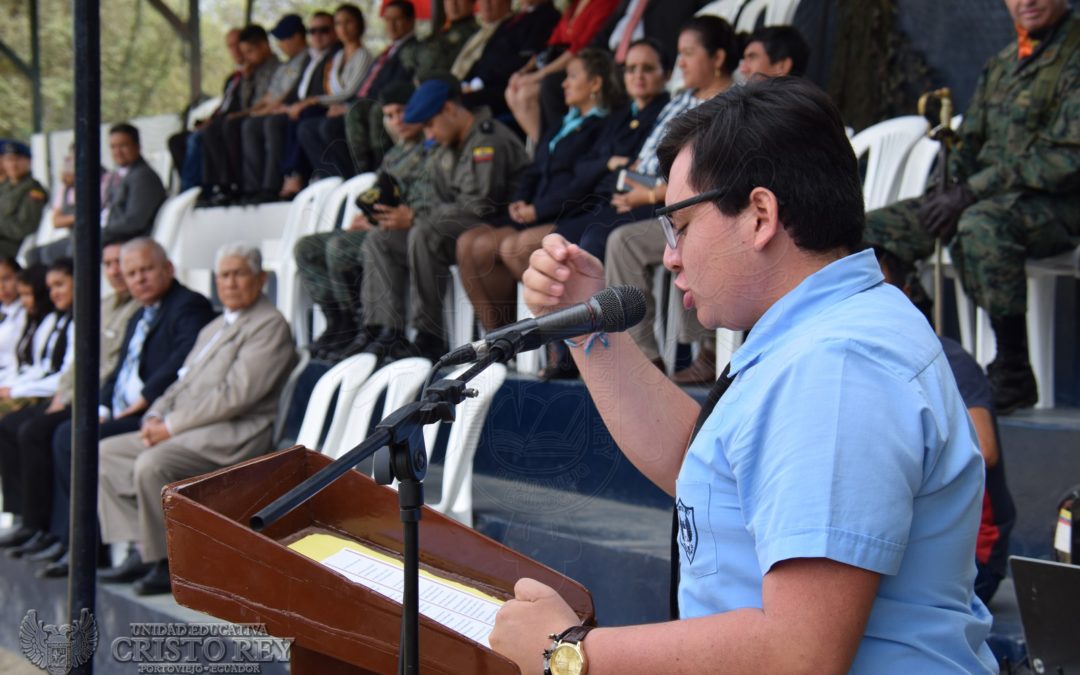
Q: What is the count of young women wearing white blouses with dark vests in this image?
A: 3